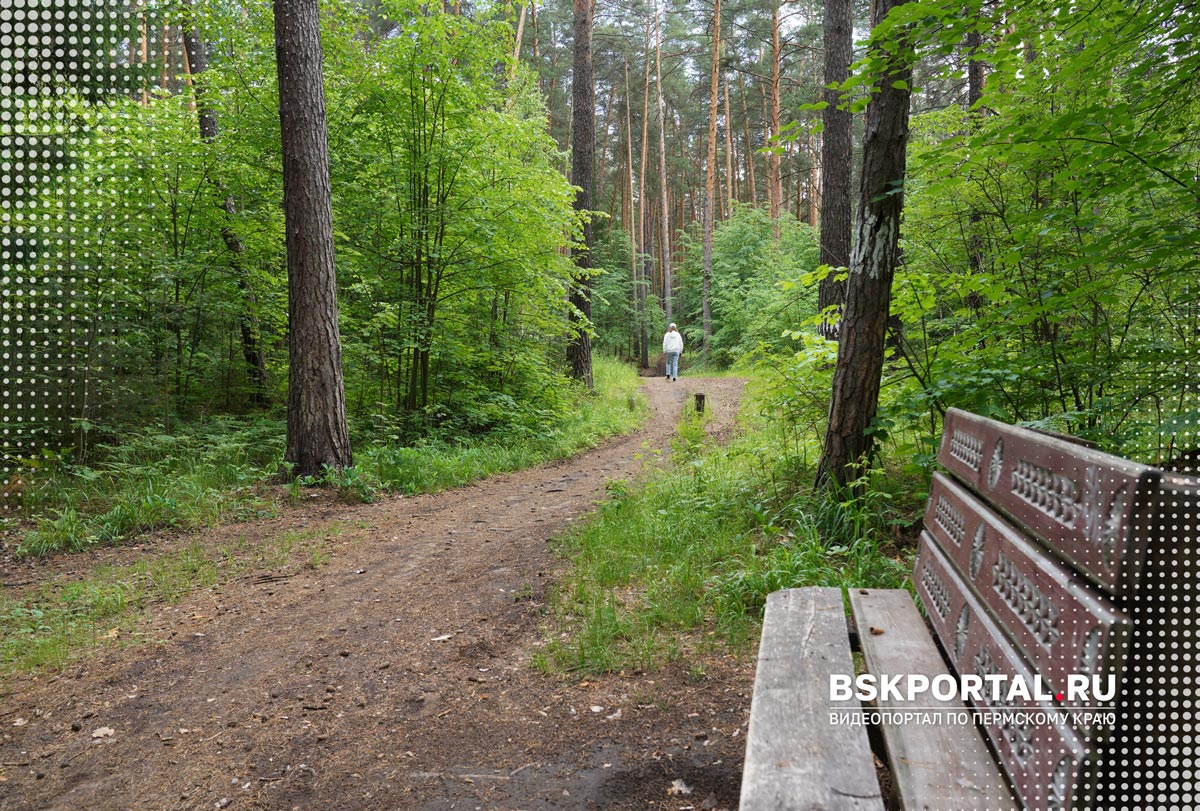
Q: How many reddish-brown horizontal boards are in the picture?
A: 3